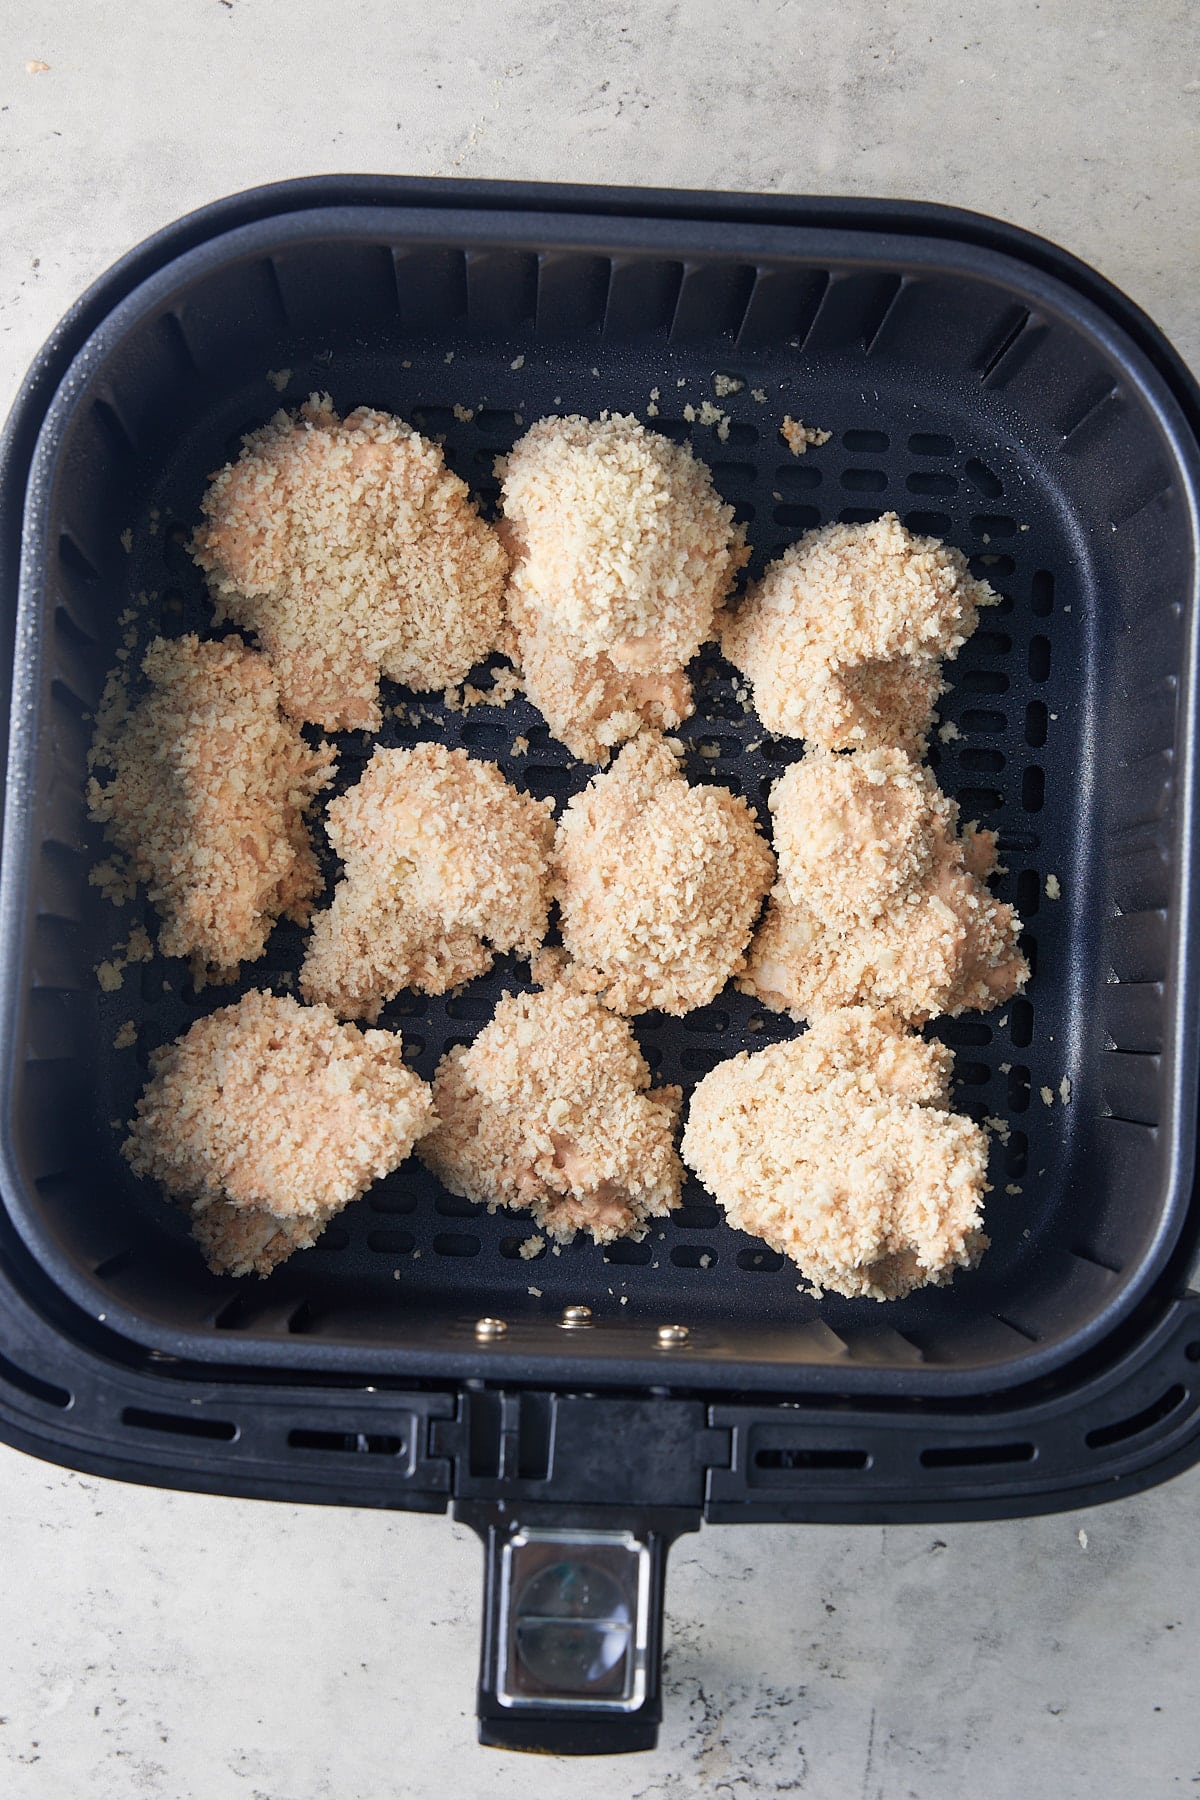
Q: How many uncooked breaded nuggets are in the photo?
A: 10